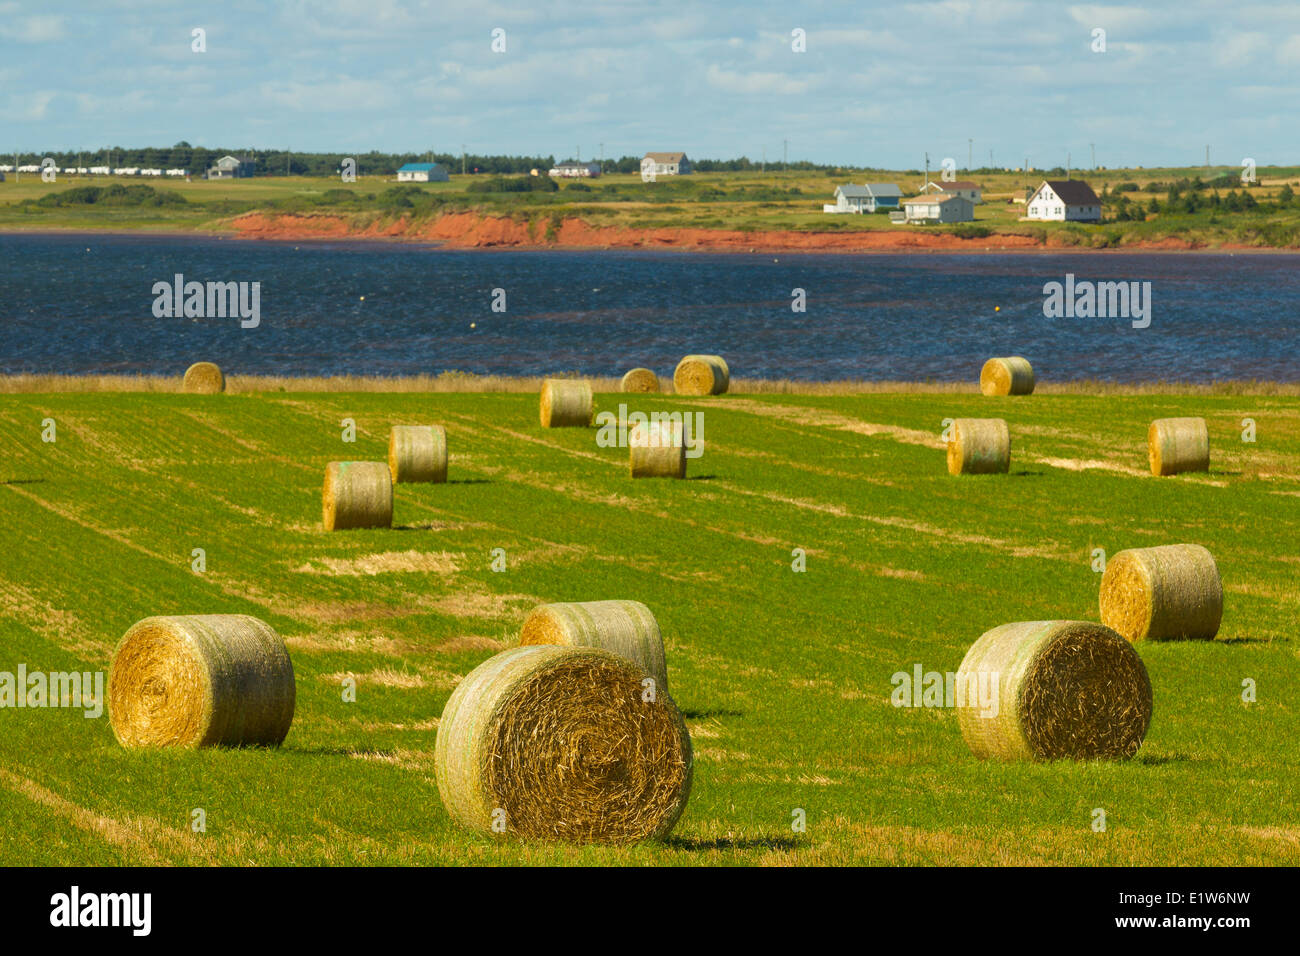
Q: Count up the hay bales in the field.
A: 15